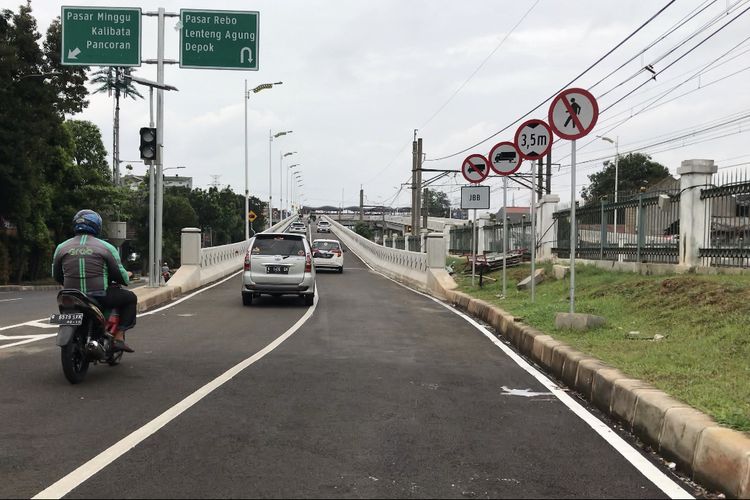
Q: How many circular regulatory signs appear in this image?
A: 4